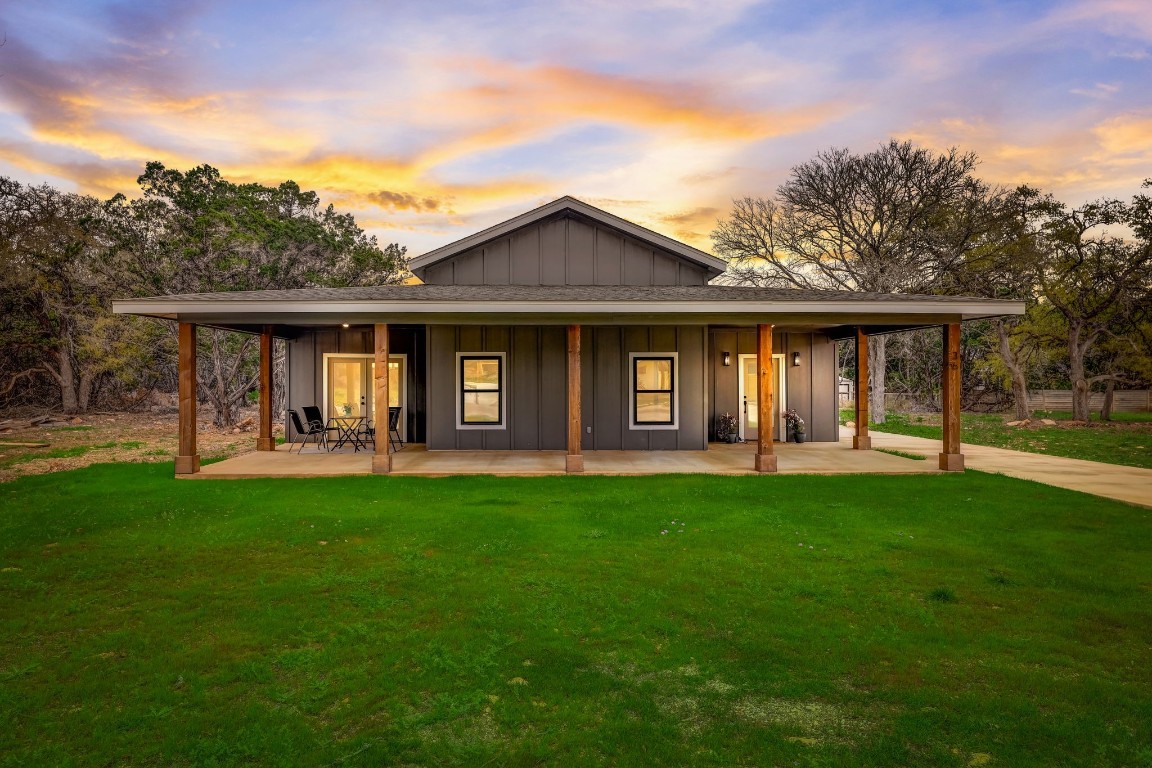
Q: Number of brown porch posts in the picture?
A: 7